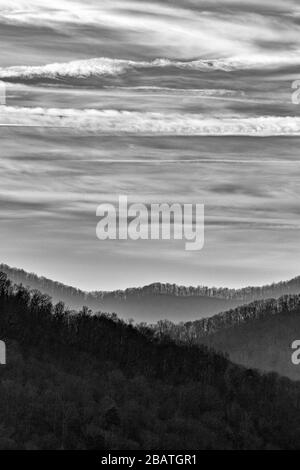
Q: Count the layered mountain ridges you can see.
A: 3